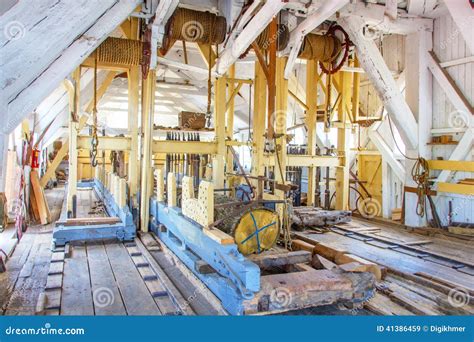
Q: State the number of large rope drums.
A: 4